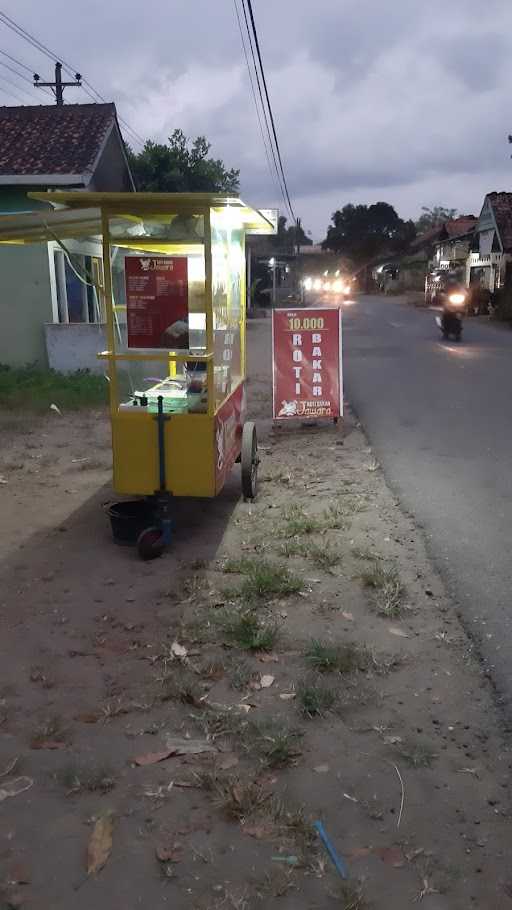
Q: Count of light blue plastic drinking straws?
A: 1